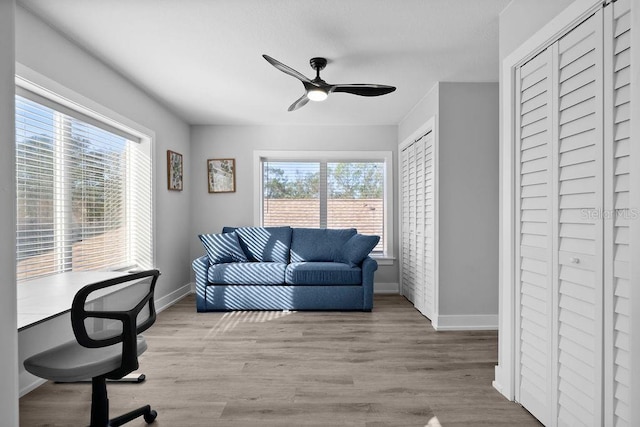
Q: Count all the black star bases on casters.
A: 1